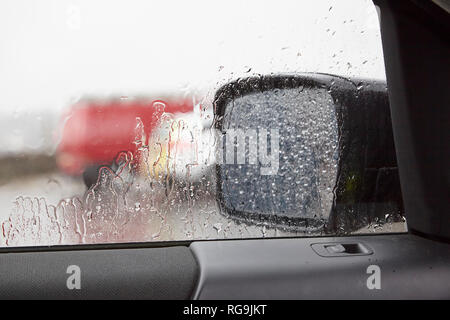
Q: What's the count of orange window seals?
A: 0